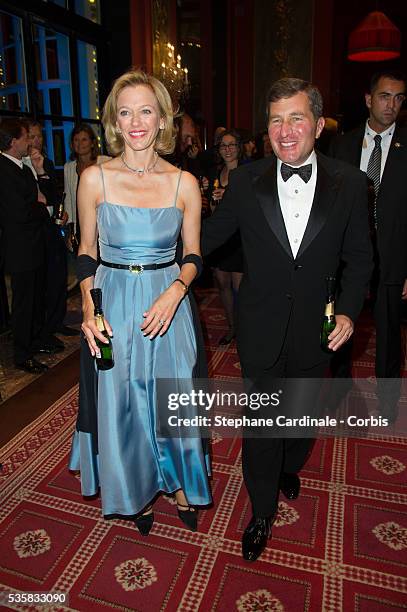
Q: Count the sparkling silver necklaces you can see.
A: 1